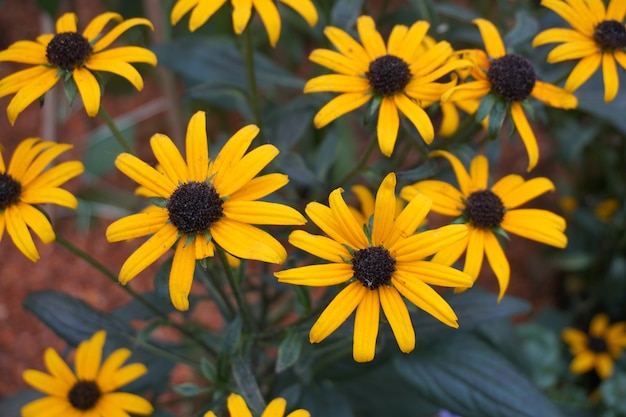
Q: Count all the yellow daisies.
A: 12